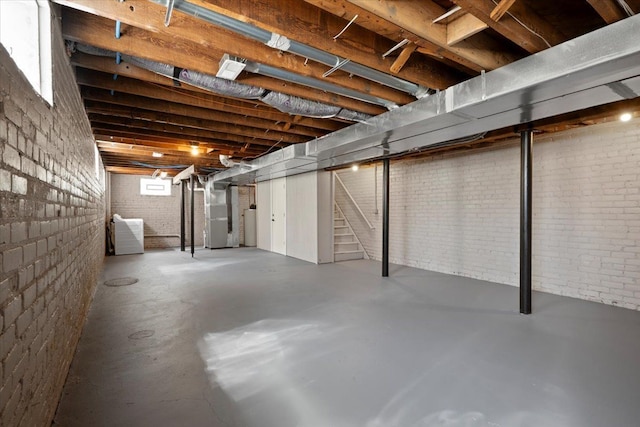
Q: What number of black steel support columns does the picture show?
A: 4